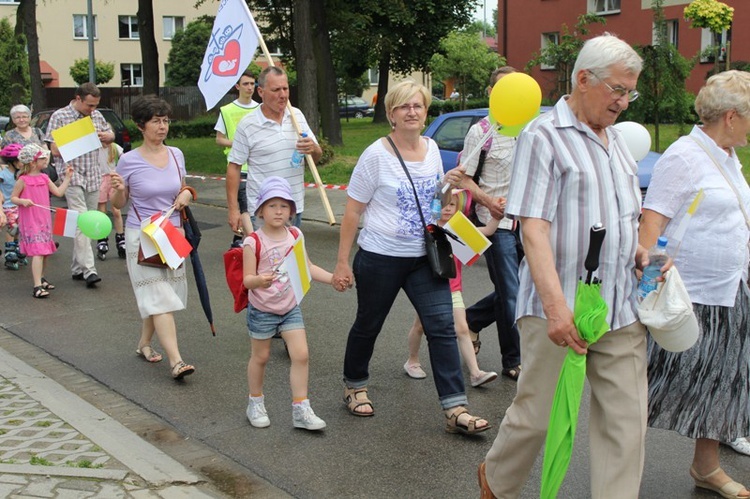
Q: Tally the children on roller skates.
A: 2